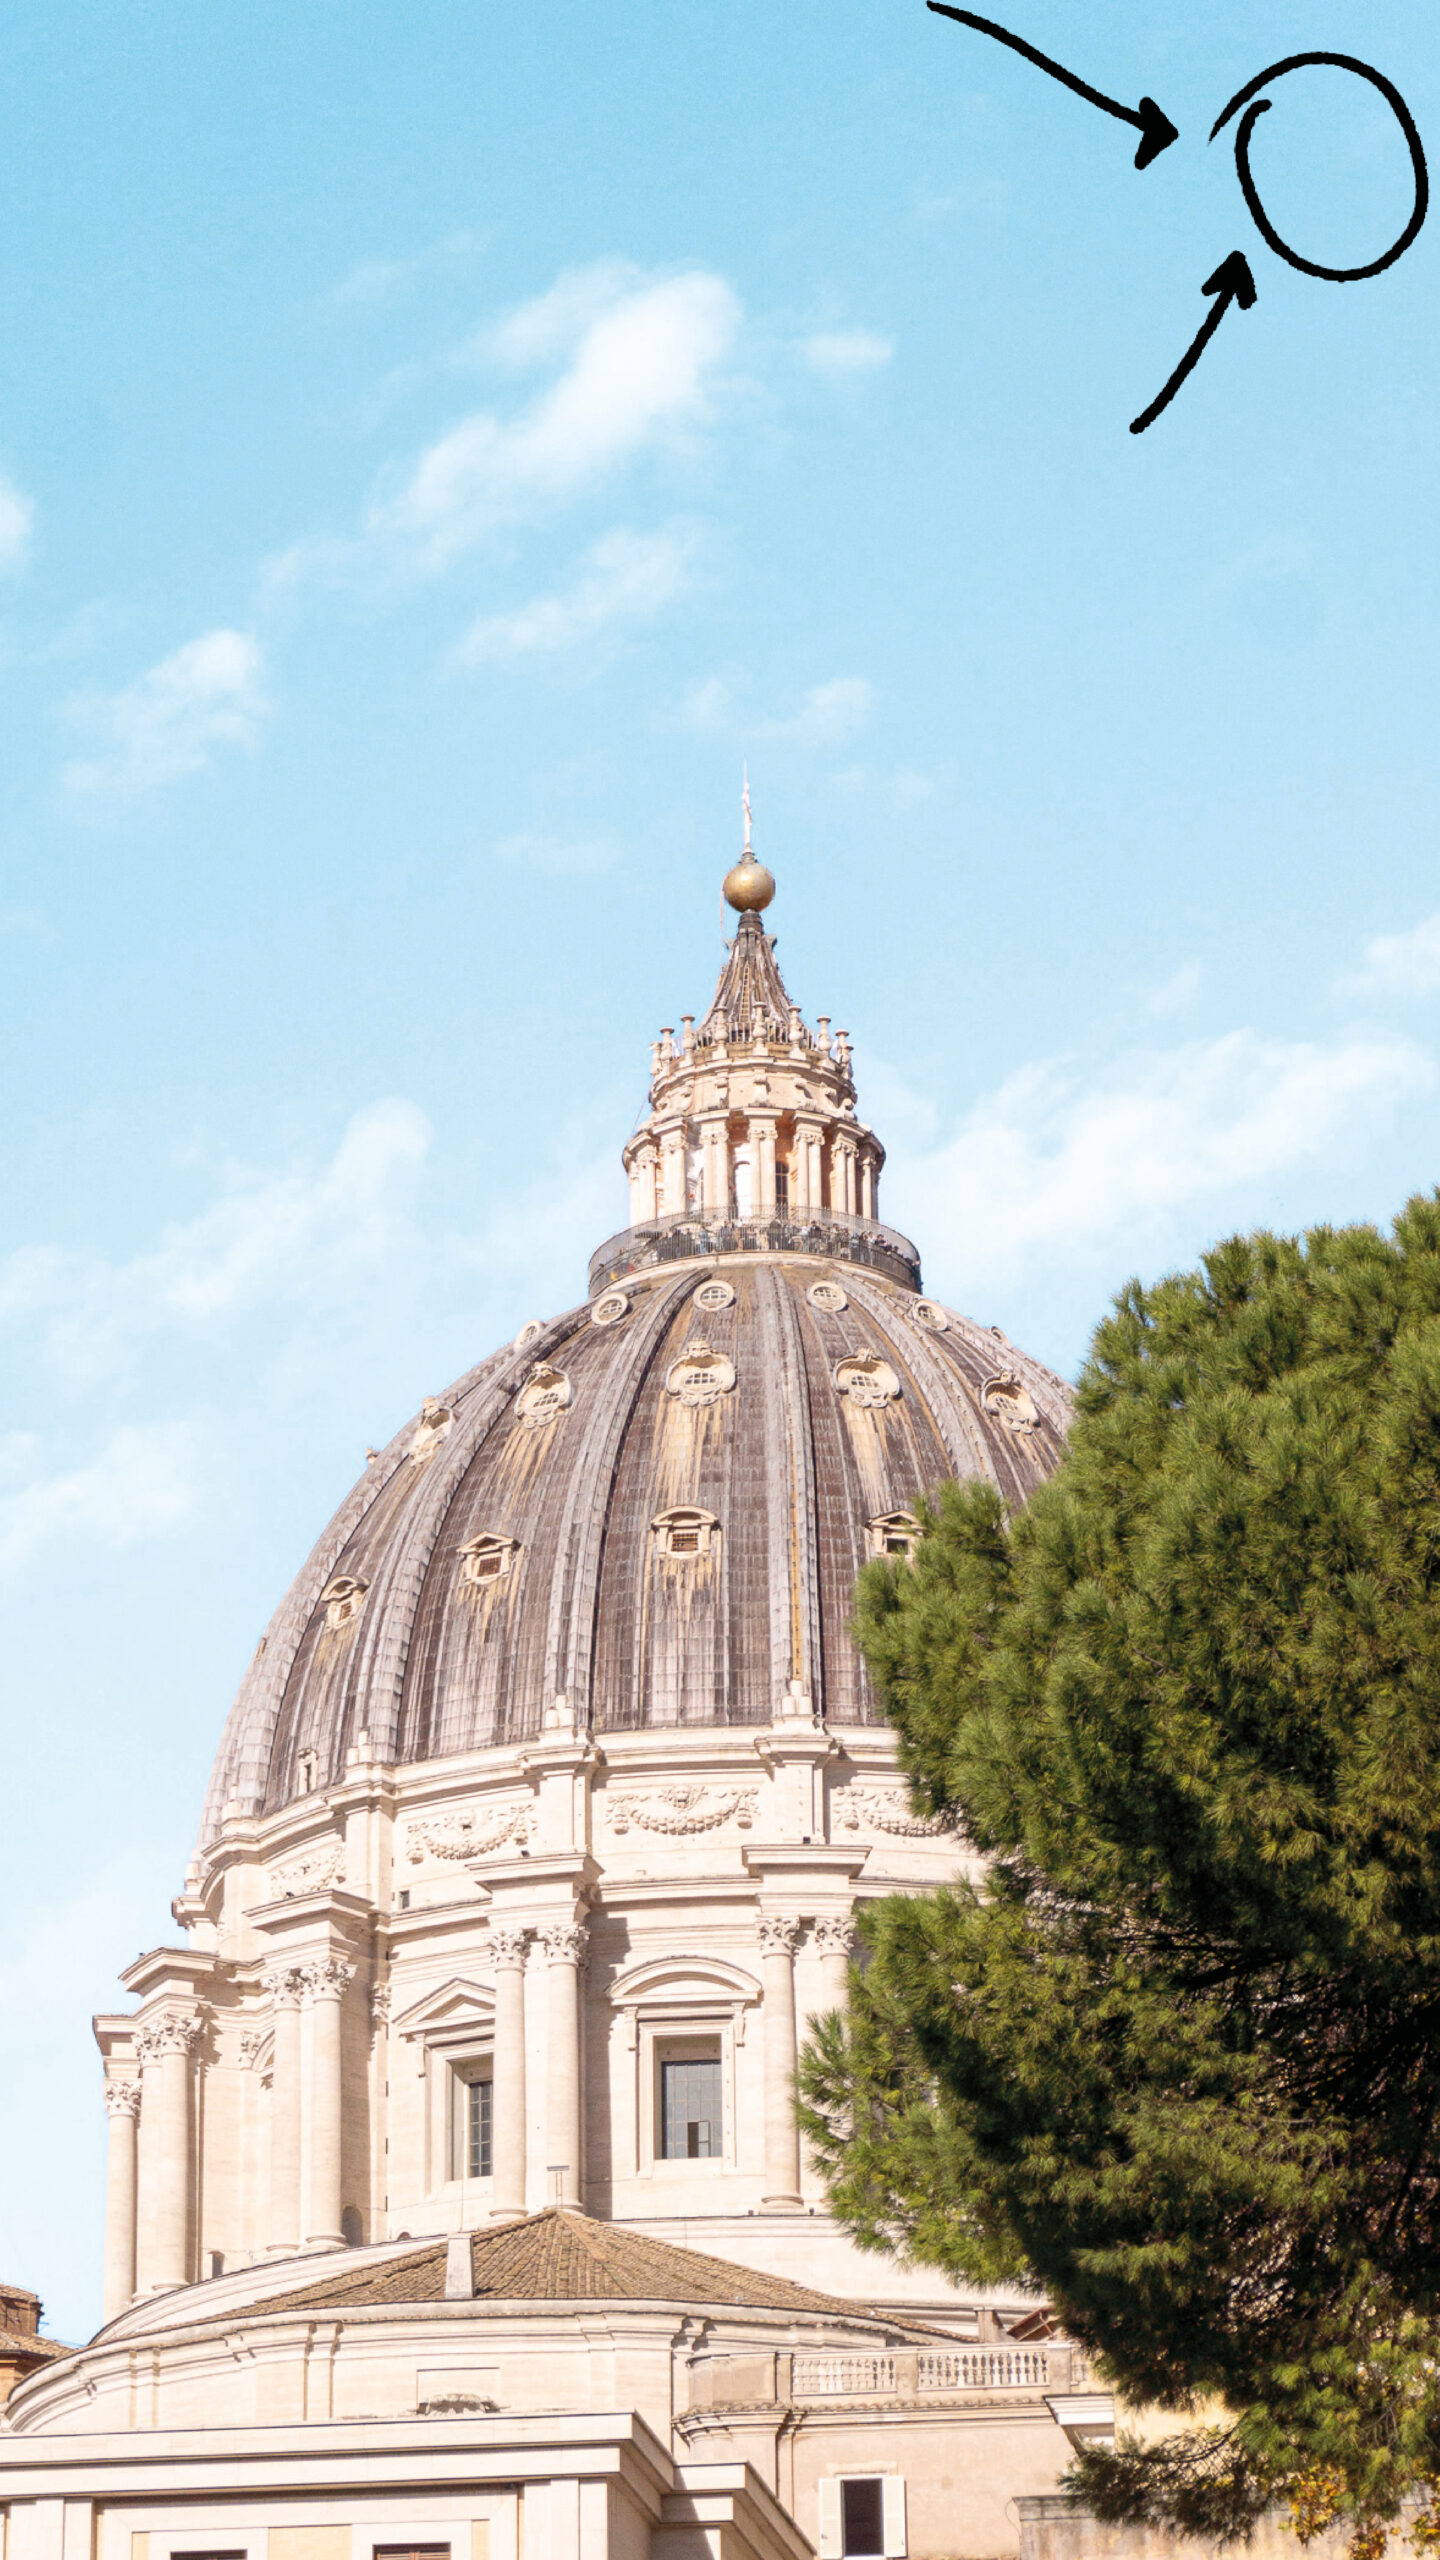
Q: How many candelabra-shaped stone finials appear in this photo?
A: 9